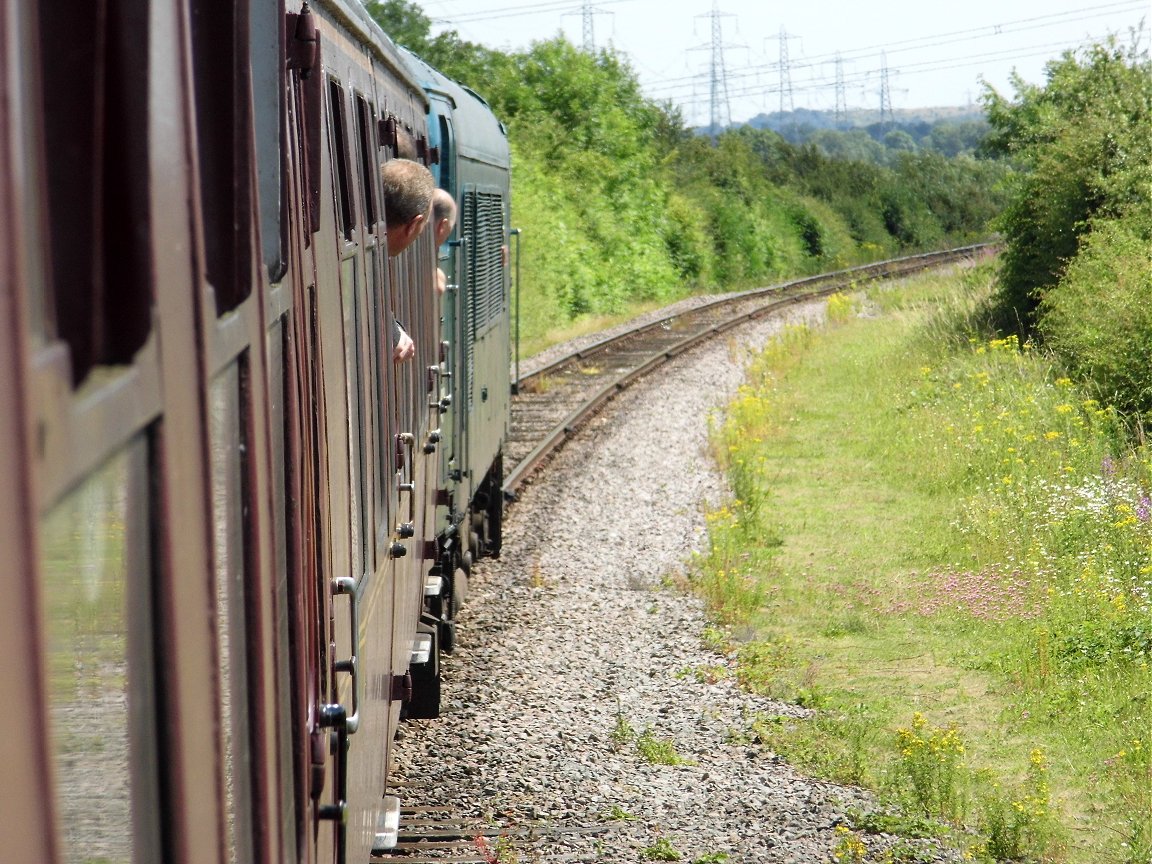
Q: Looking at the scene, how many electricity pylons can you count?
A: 5